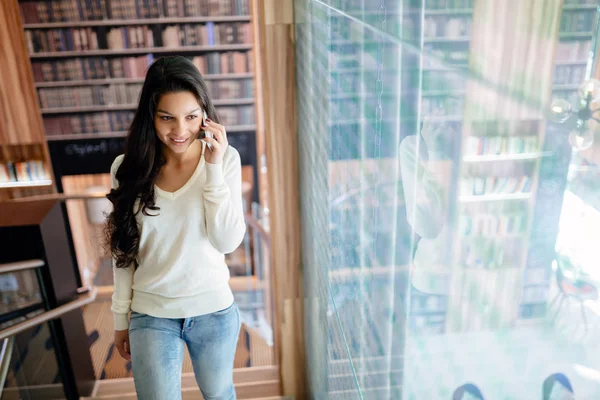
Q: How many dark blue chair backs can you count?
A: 2